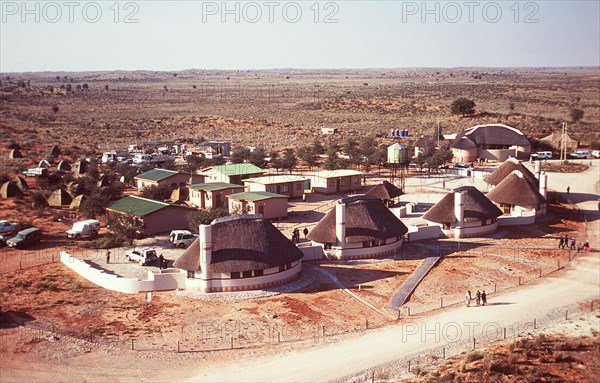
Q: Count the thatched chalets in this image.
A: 5